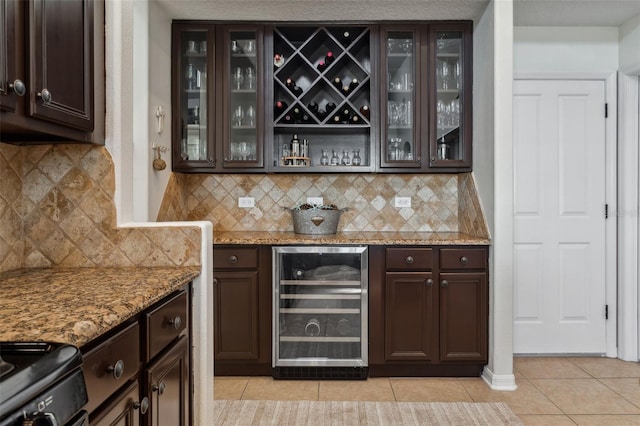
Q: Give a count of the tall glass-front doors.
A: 4